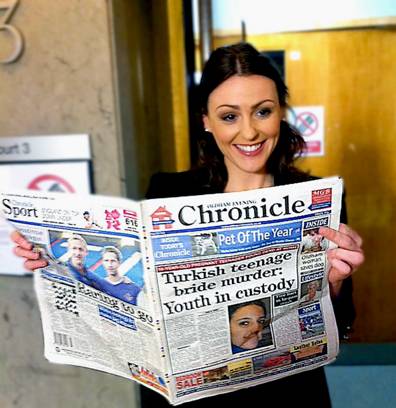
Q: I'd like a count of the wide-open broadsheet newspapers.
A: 1